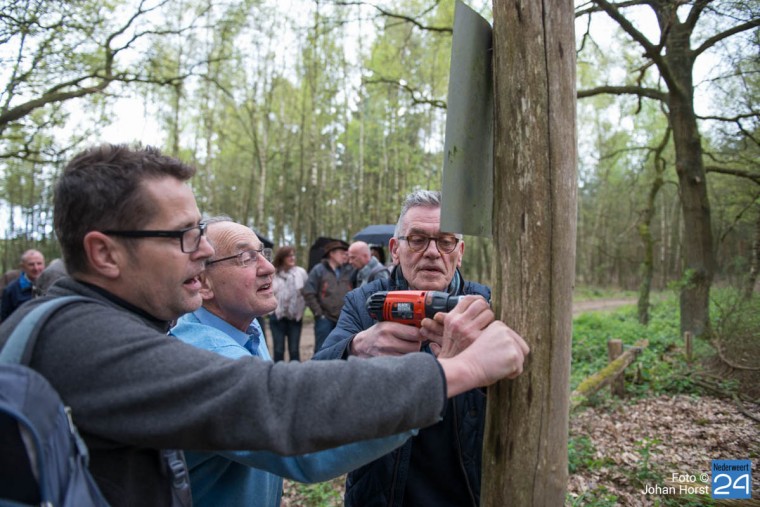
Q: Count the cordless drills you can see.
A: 1